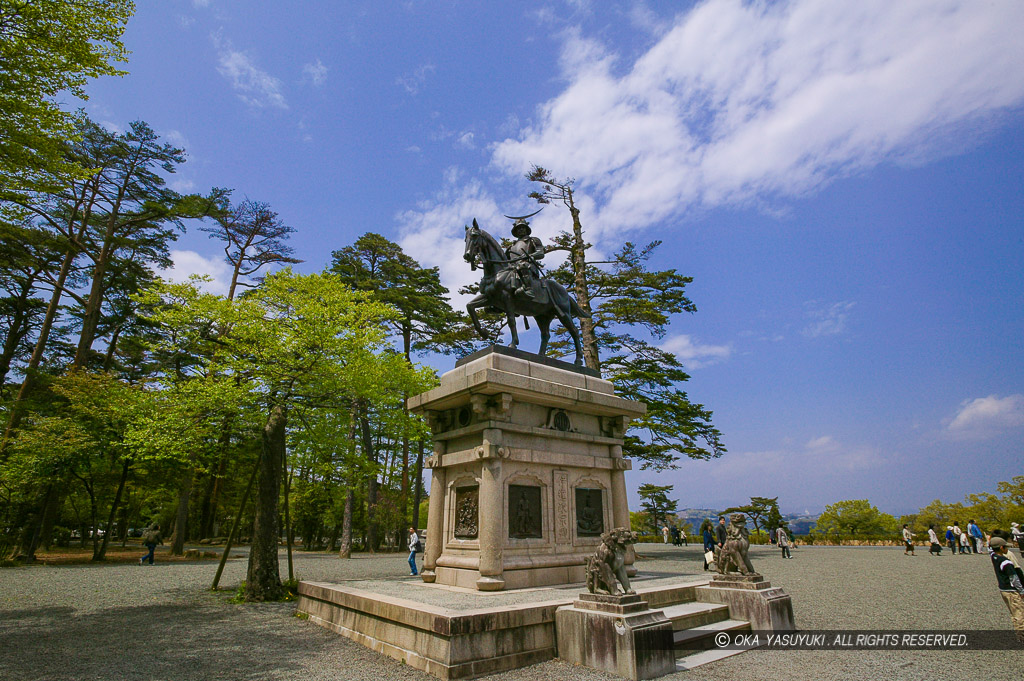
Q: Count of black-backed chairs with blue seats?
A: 0